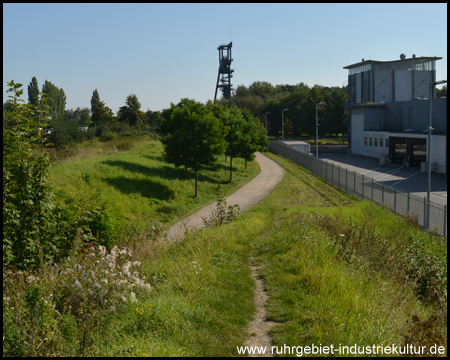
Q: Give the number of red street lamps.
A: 0